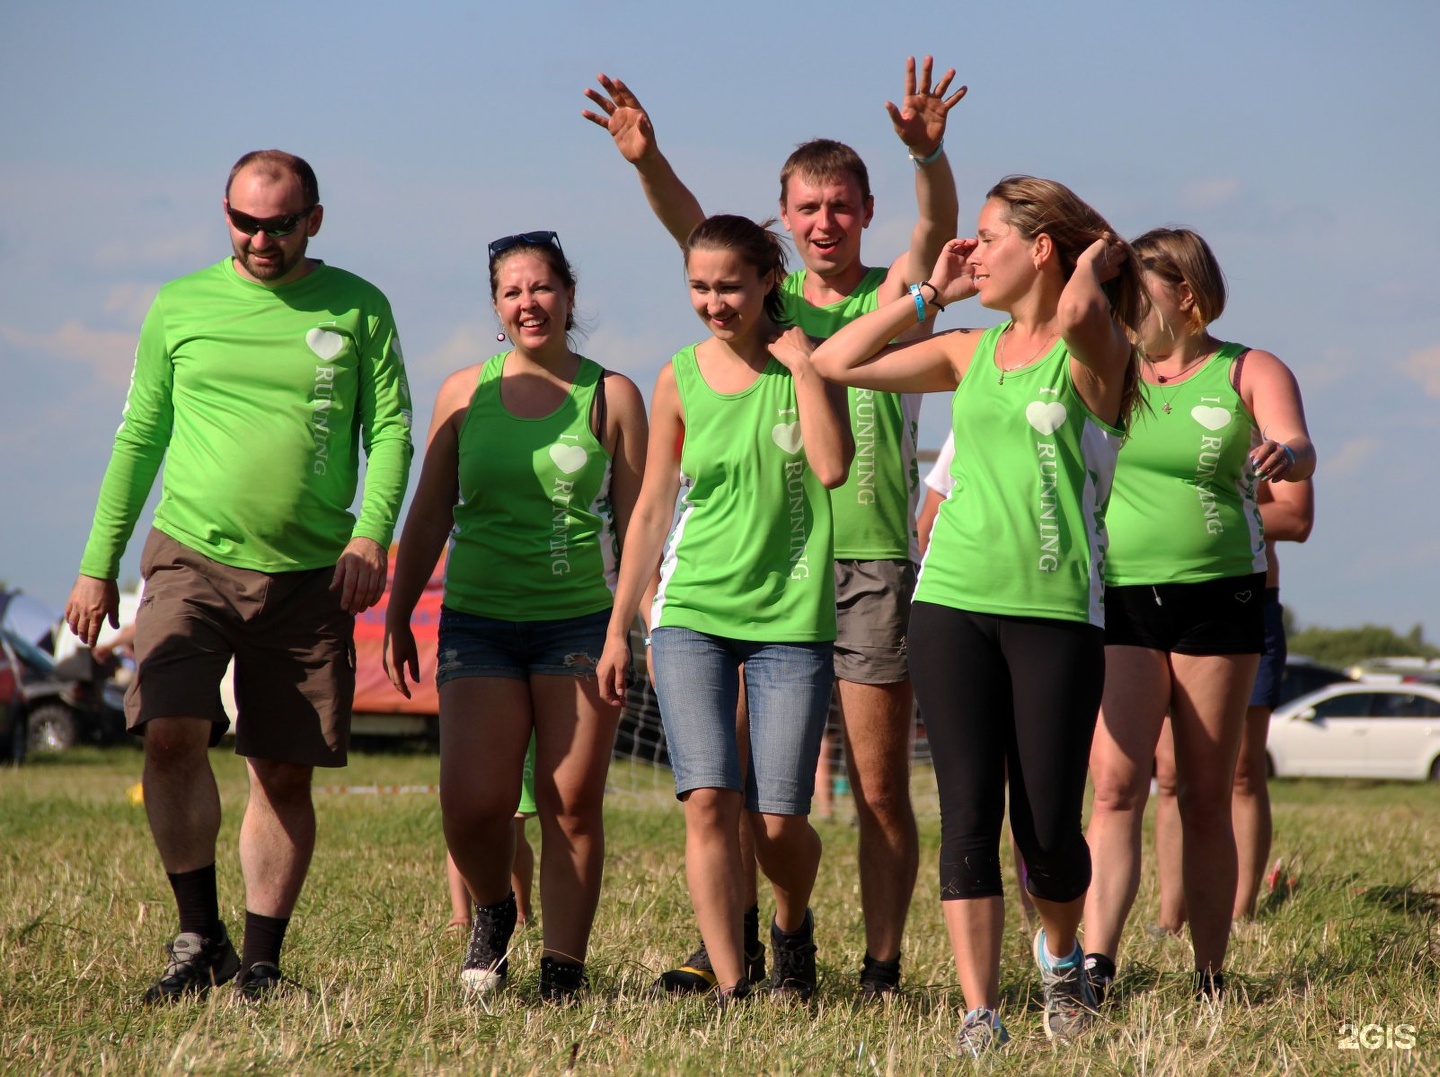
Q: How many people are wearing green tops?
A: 6